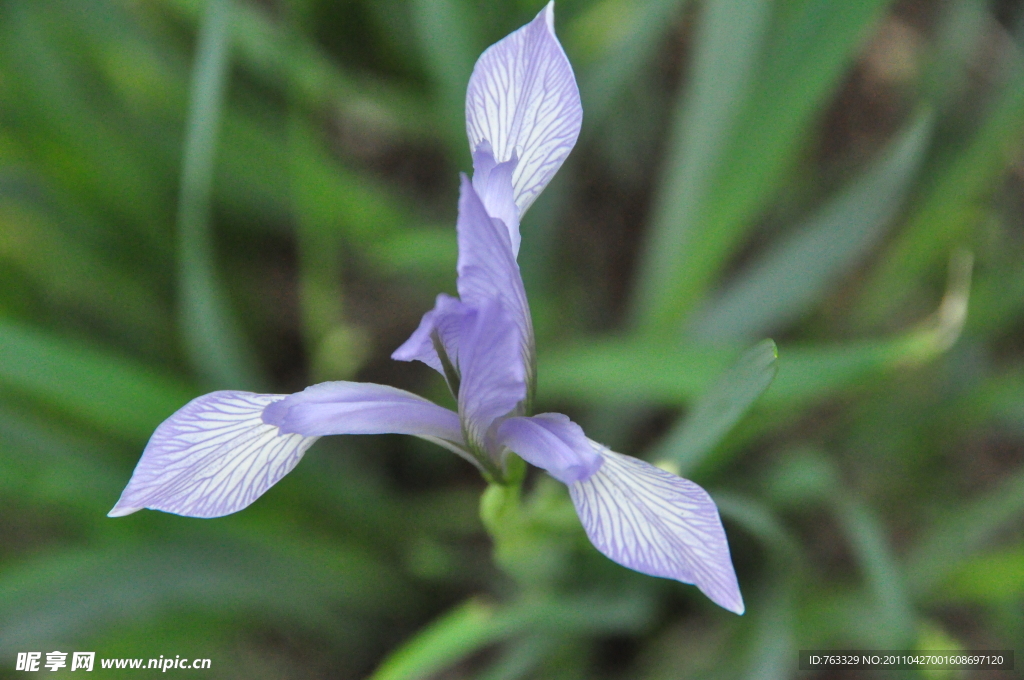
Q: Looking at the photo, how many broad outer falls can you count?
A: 3